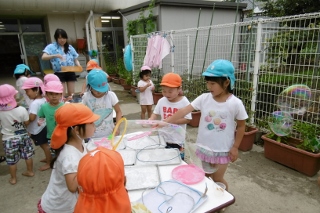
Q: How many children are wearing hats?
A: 12